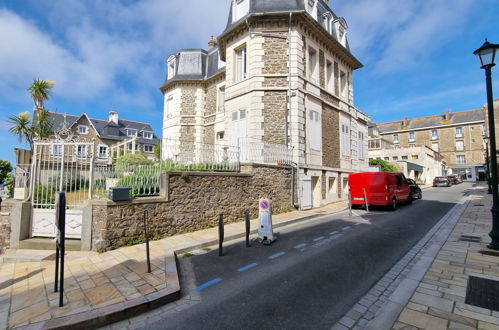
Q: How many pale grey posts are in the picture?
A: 2